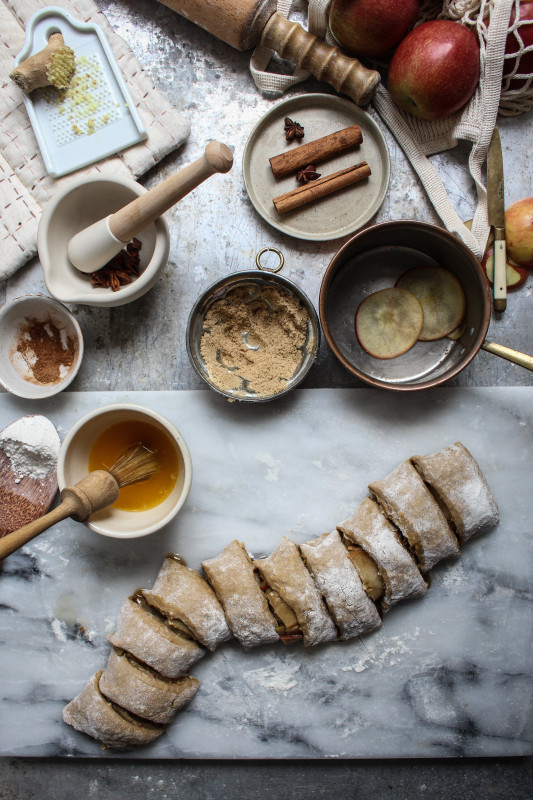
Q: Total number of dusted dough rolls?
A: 10